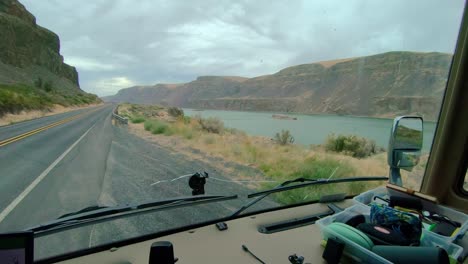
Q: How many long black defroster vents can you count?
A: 1